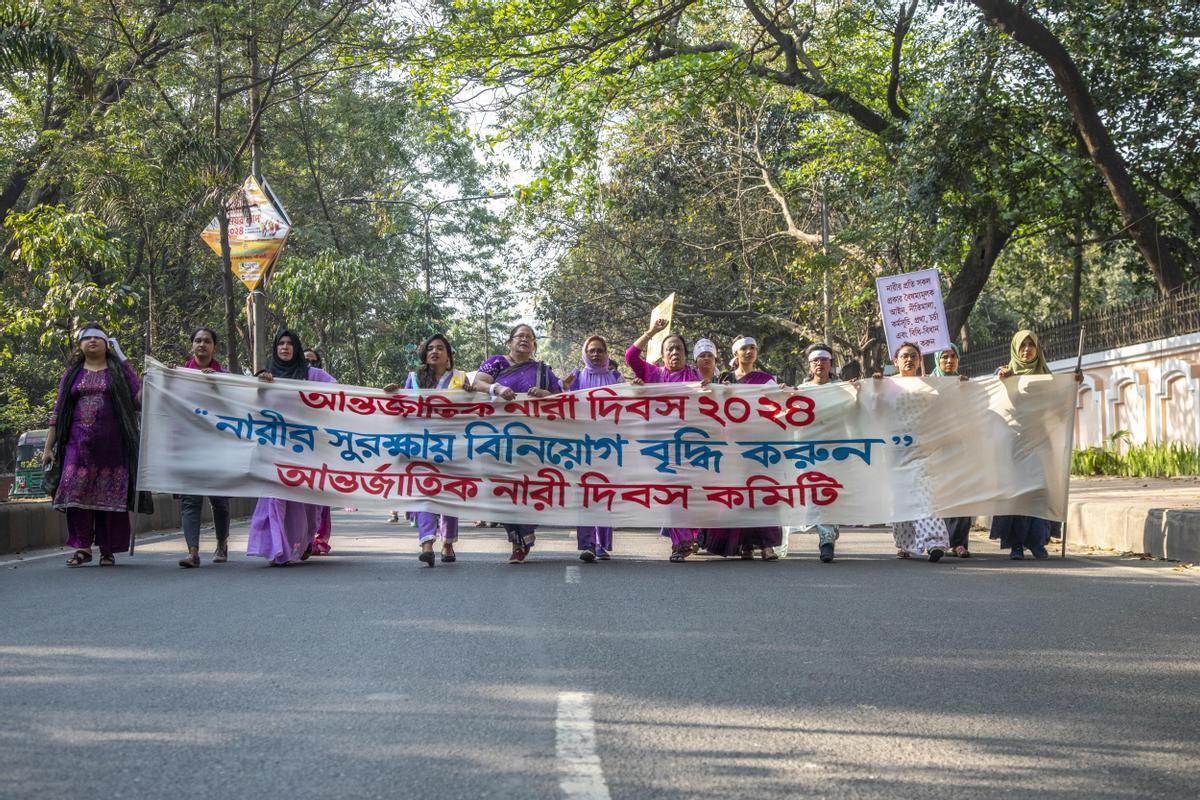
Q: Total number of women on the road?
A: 14